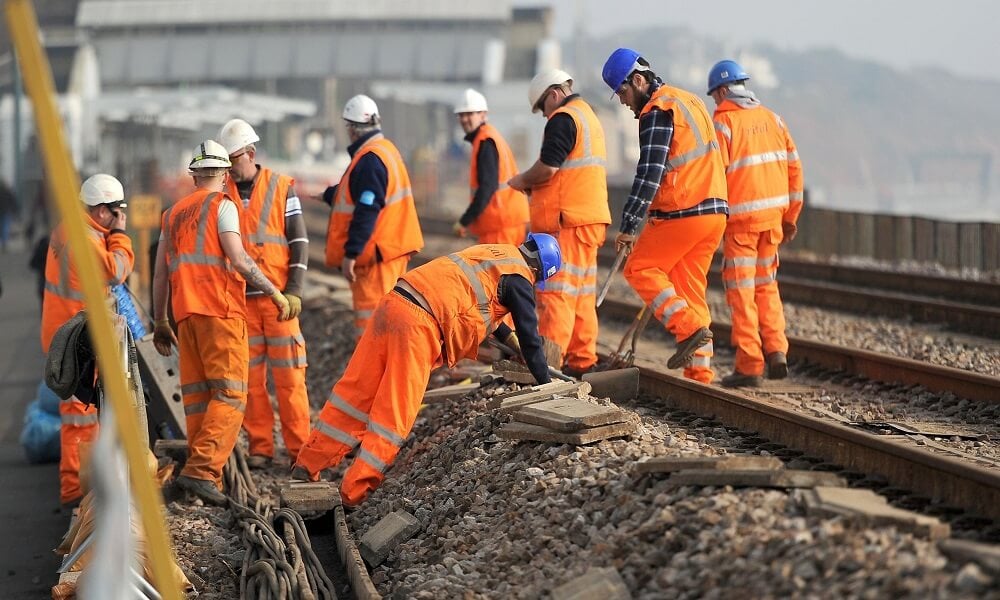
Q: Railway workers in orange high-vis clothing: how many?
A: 9